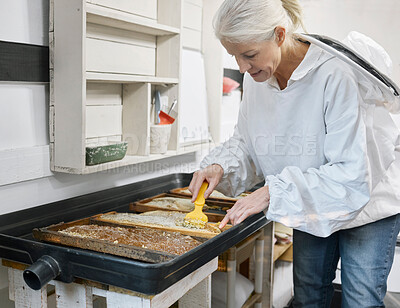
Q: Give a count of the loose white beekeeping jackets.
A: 1